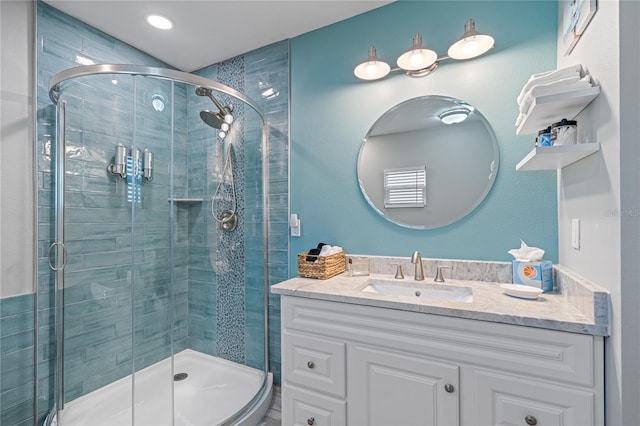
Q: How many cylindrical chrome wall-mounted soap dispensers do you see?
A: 3